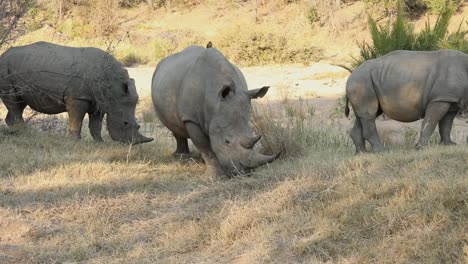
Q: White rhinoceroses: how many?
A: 3